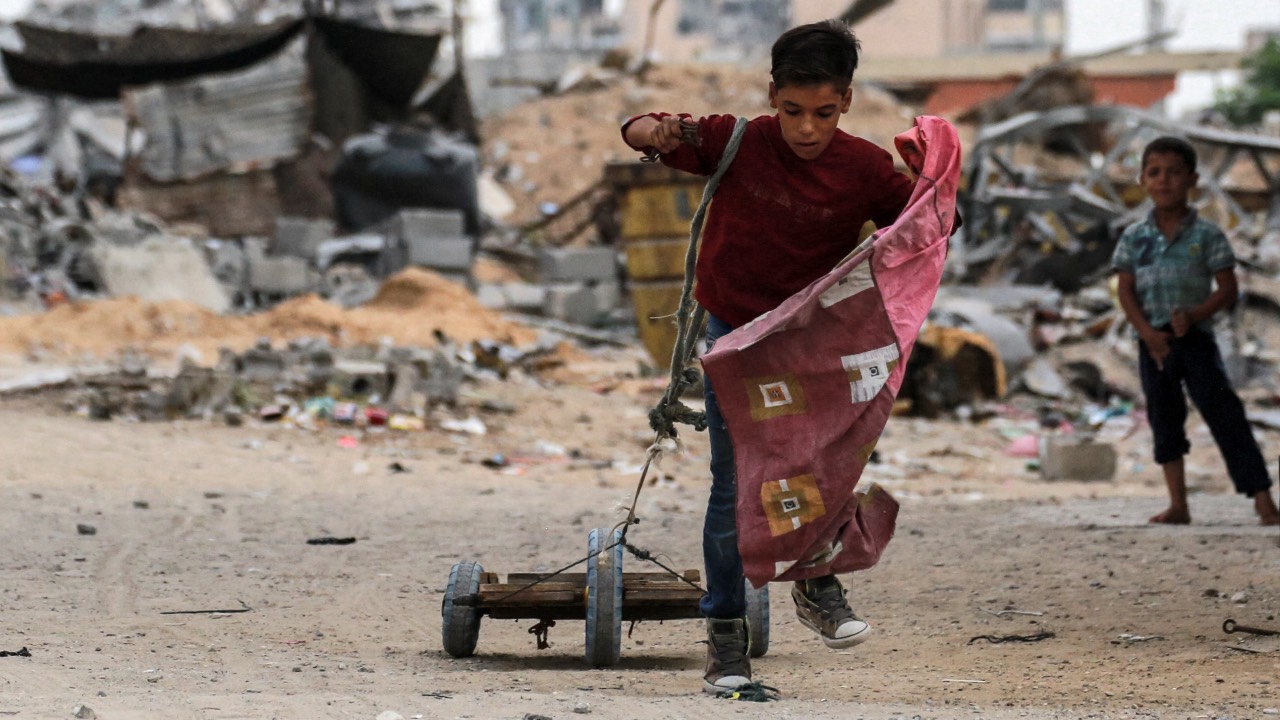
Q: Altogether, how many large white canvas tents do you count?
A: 0